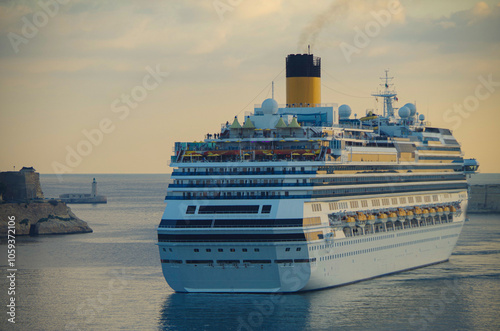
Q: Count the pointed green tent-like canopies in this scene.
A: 4